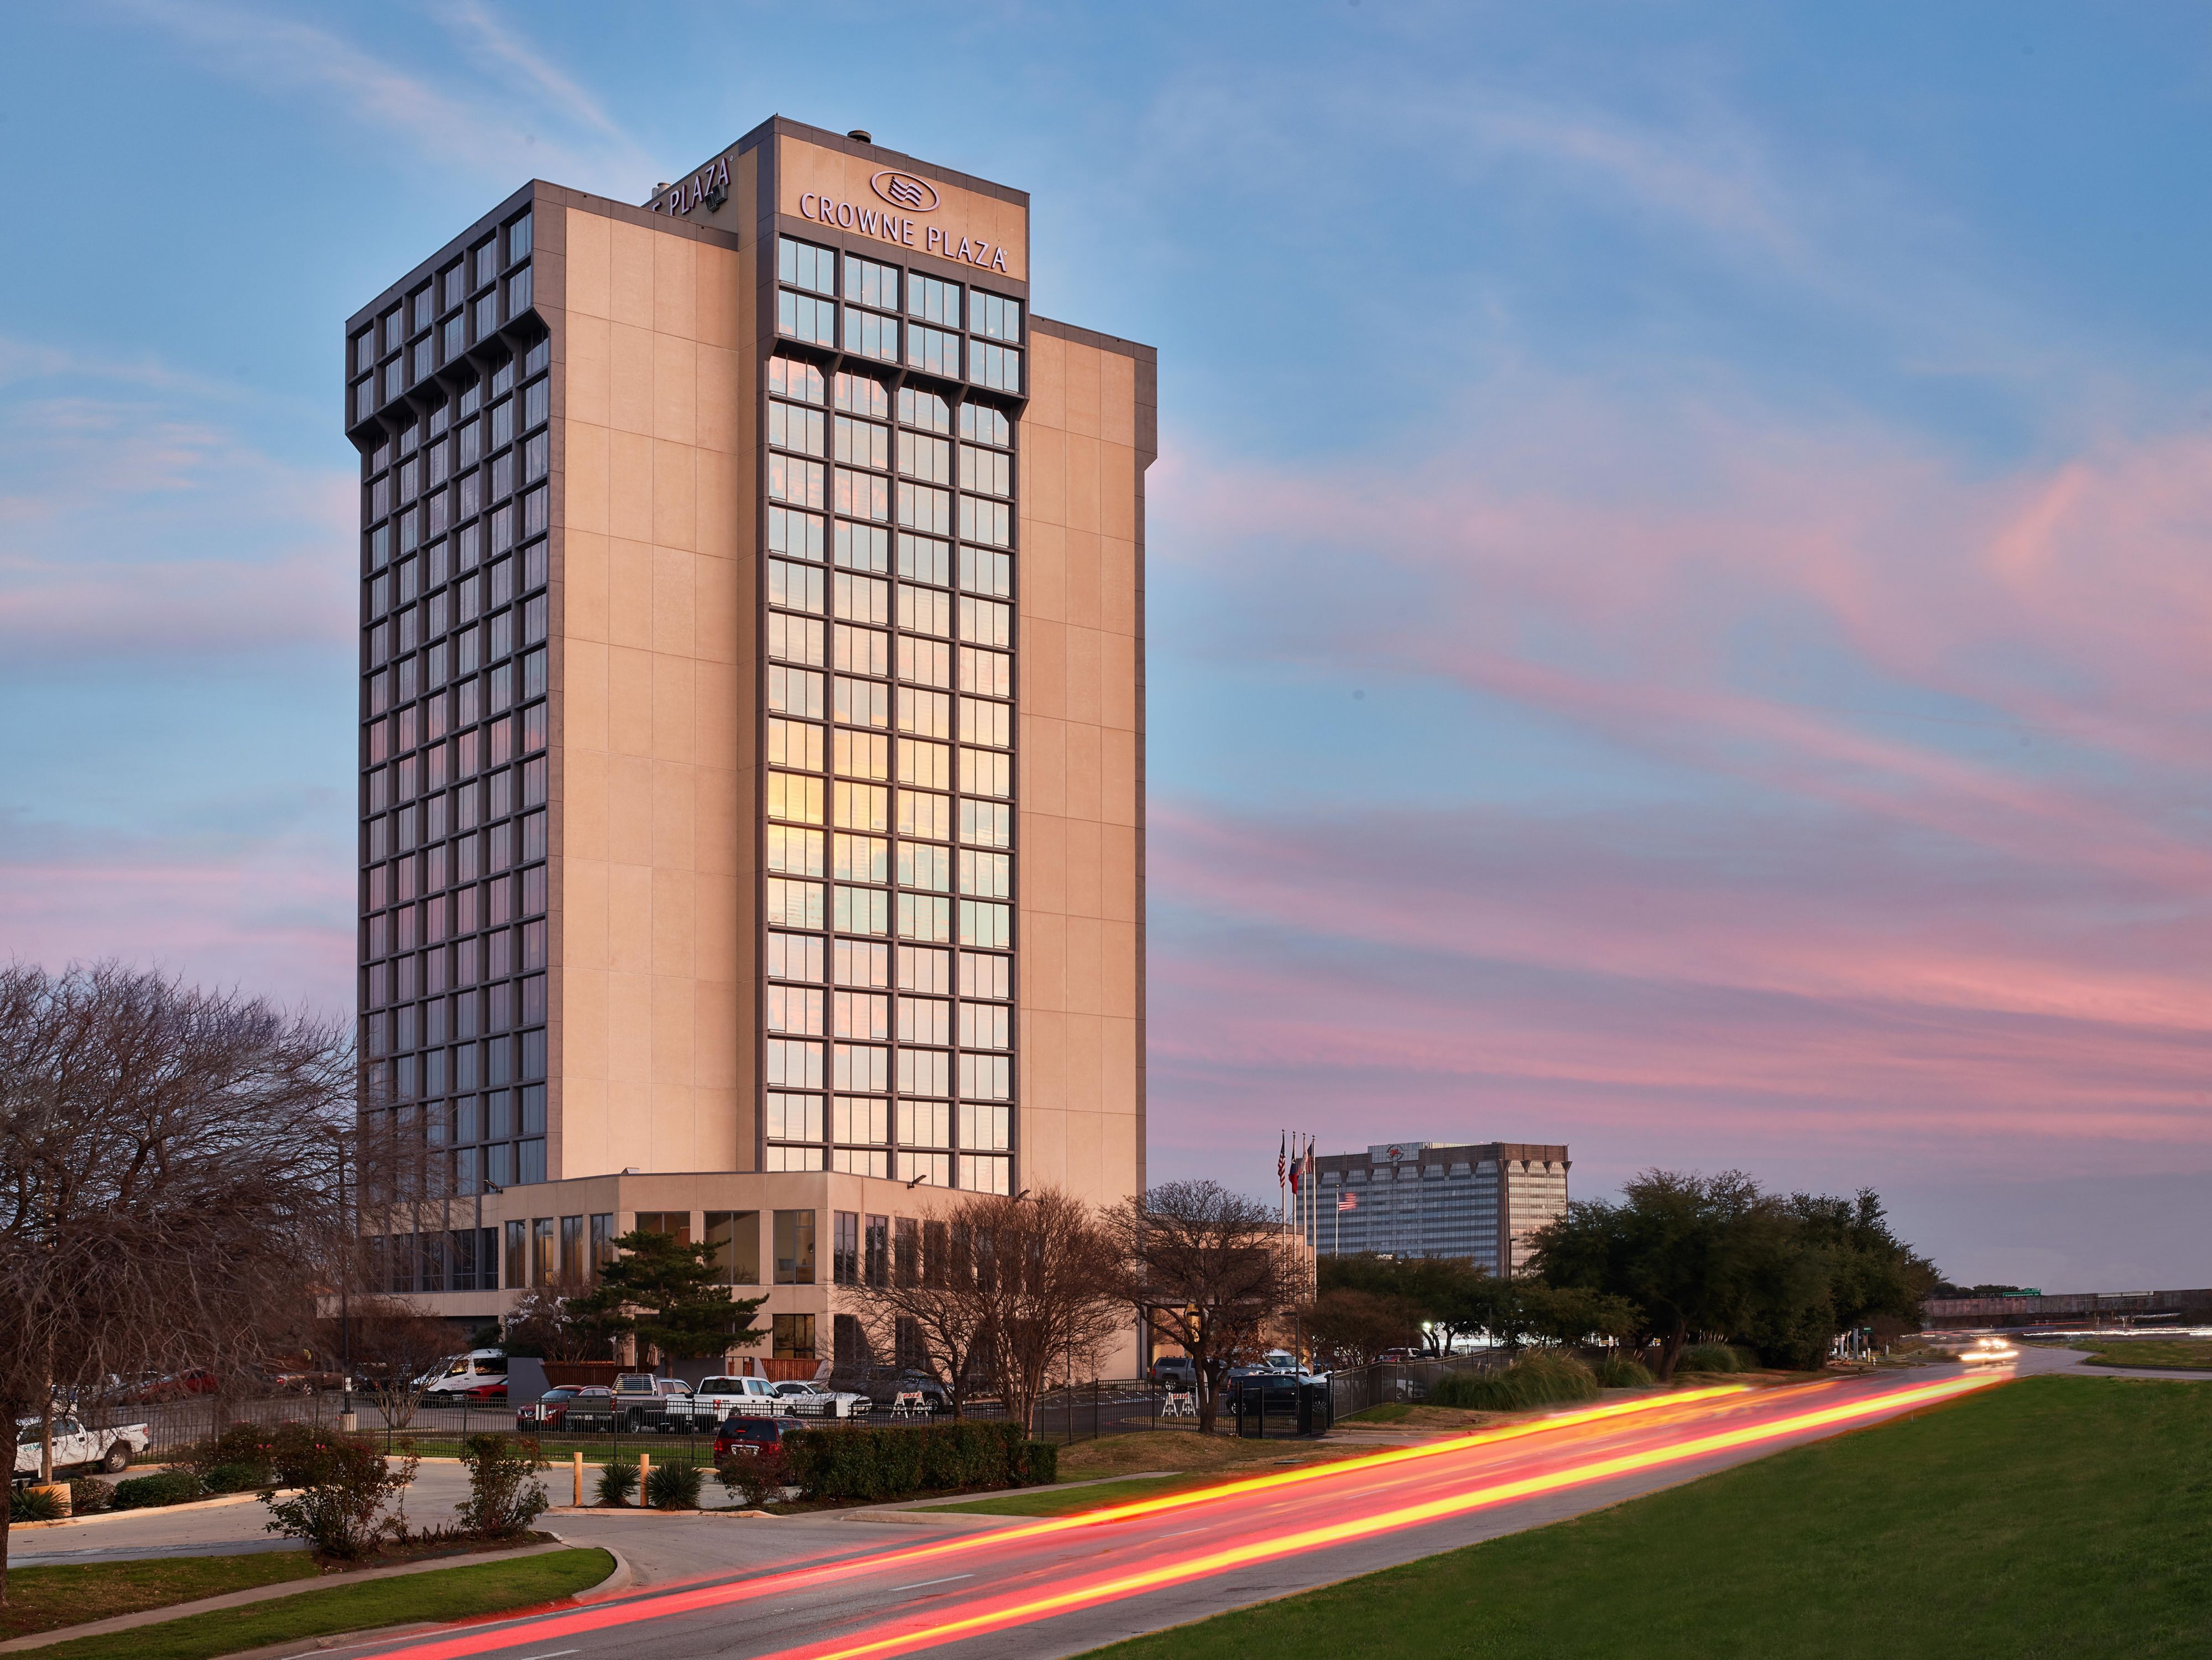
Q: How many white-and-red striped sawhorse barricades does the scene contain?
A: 2